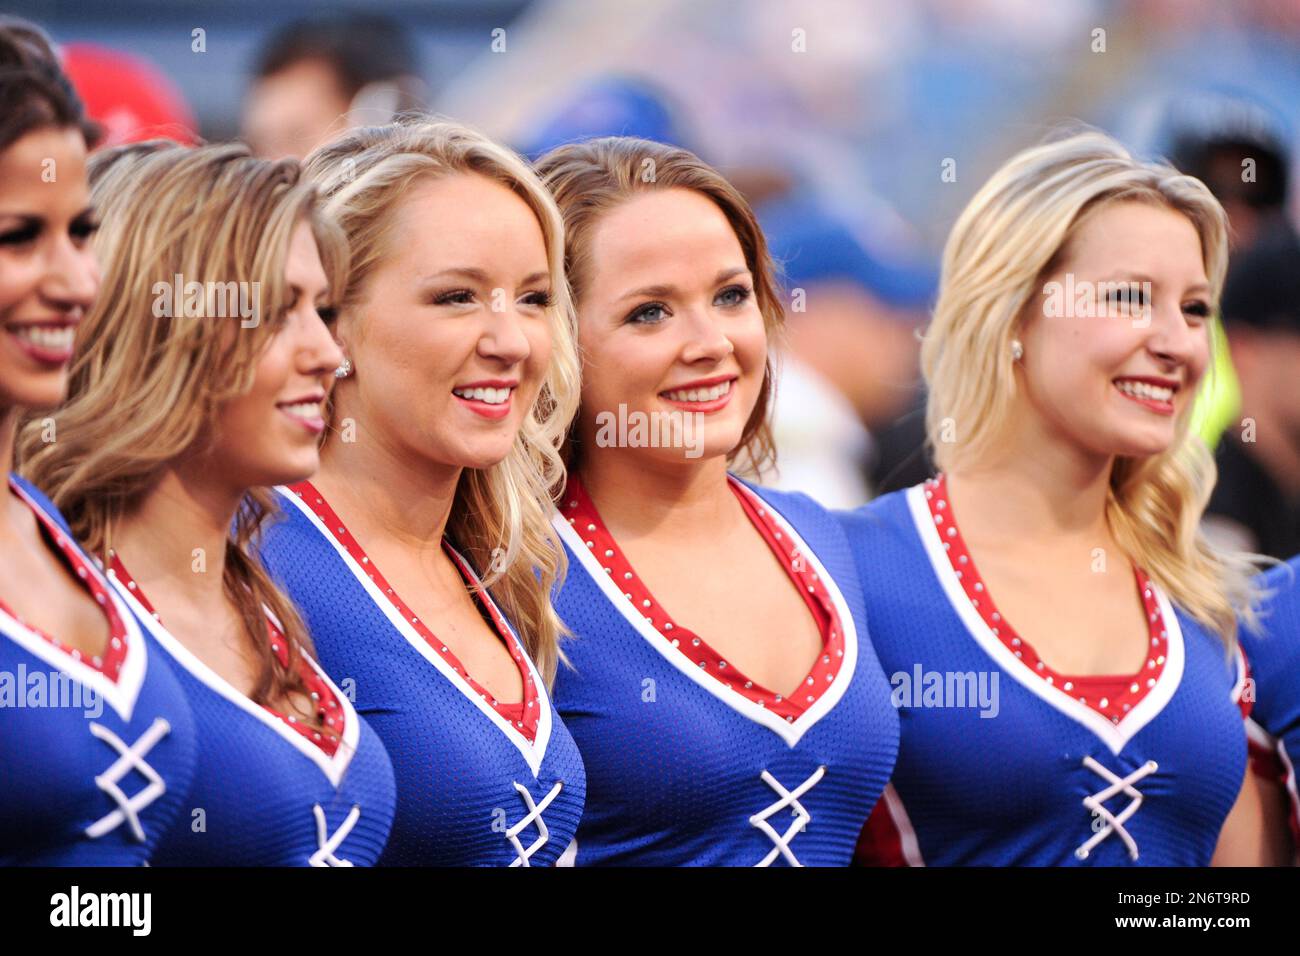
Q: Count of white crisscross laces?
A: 5